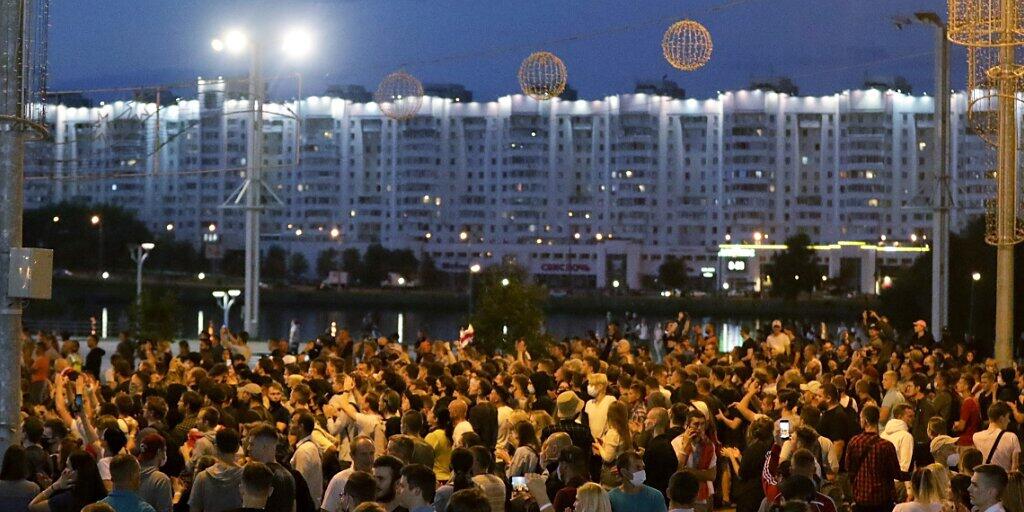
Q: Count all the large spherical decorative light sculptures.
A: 3